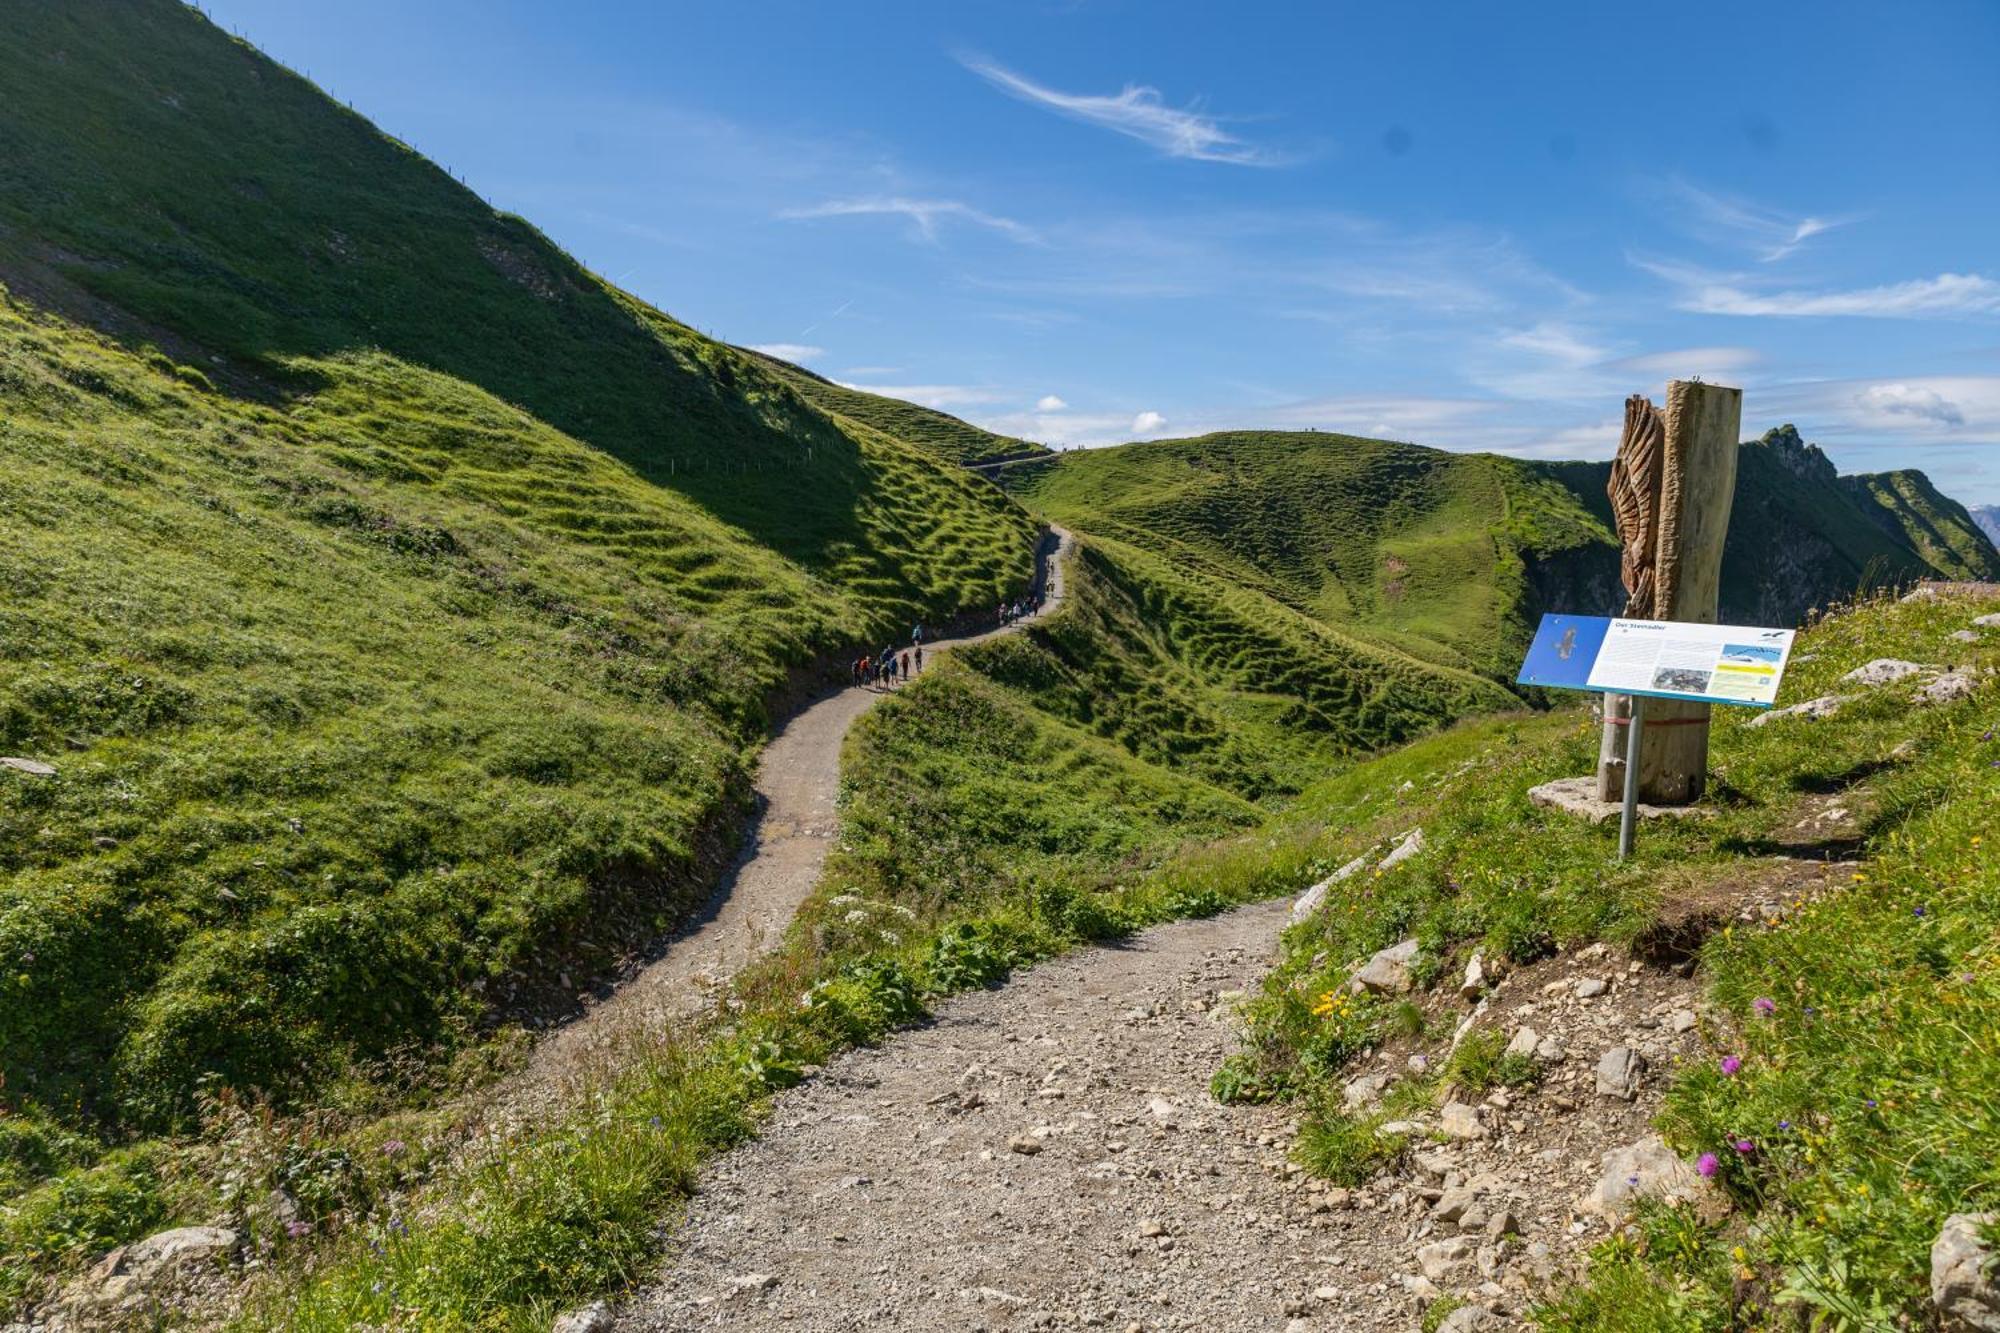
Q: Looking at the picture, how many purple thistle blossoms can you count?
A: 4